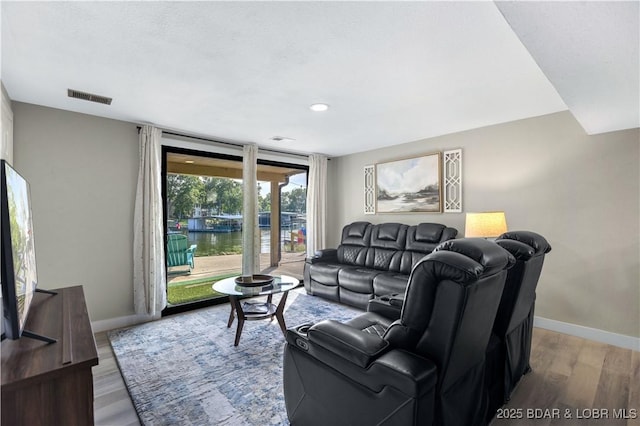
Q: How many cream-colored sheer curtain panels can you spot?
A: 3